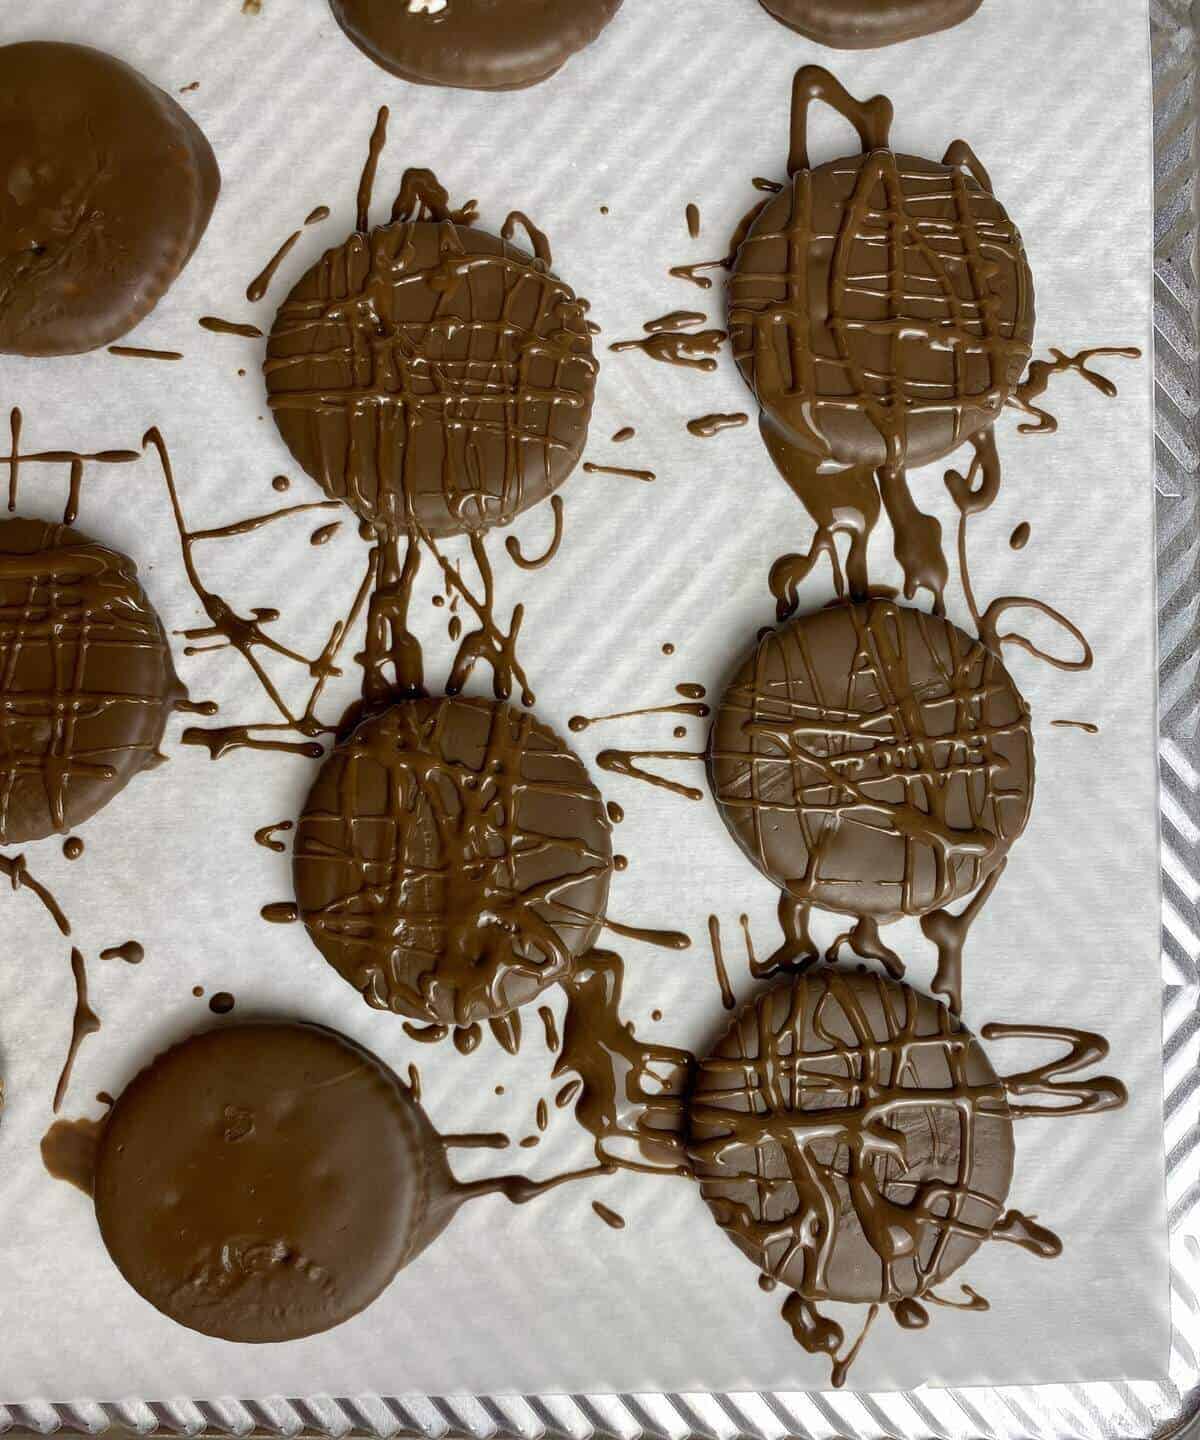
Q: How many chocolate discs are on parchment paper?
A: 10